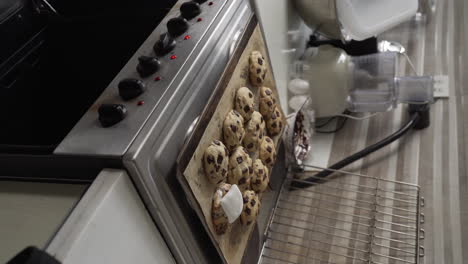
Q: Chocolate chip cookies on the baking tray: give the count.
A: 12